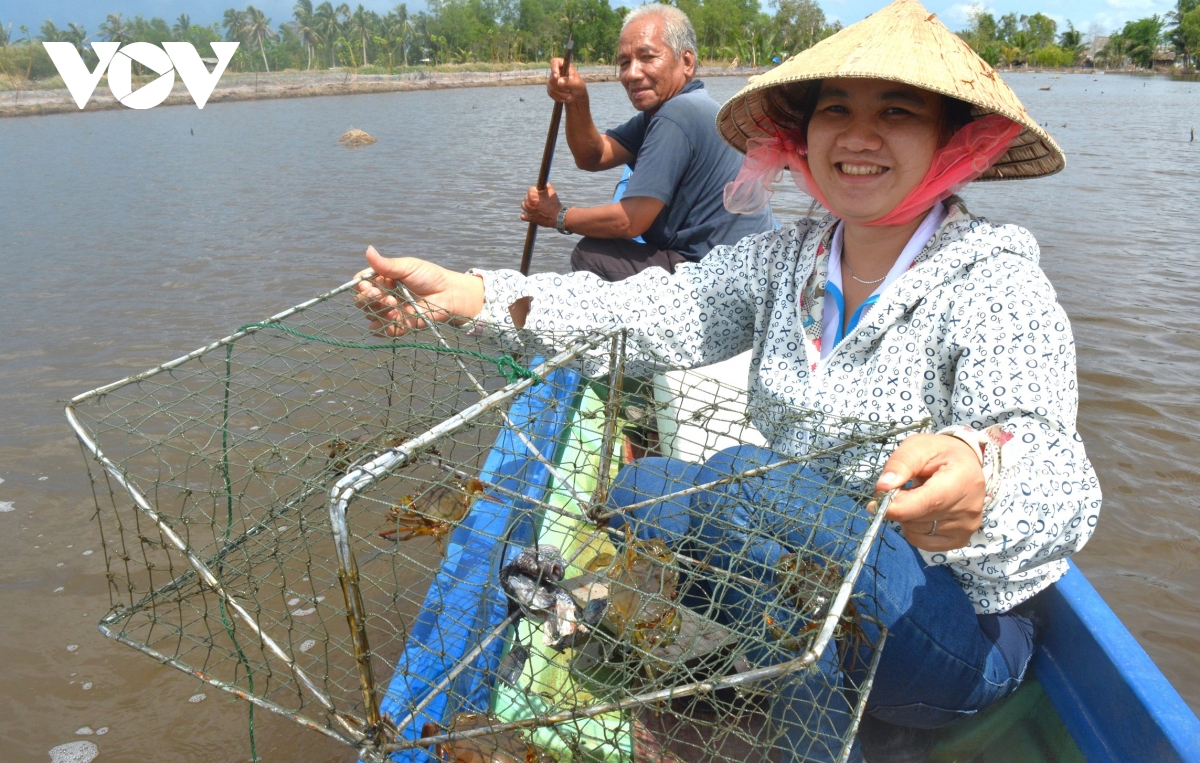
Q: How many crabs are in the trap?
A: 5